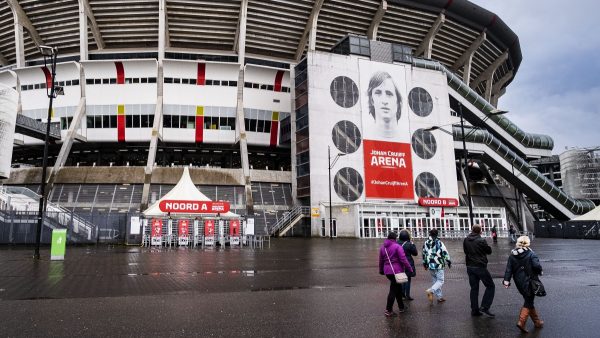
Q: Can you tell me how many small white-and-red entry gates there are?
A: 4